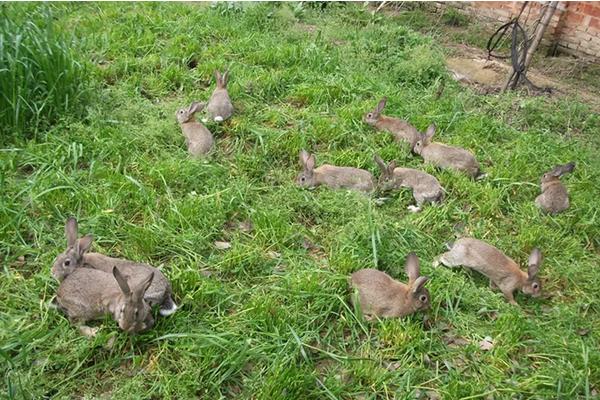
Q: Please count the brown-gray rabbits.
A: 11